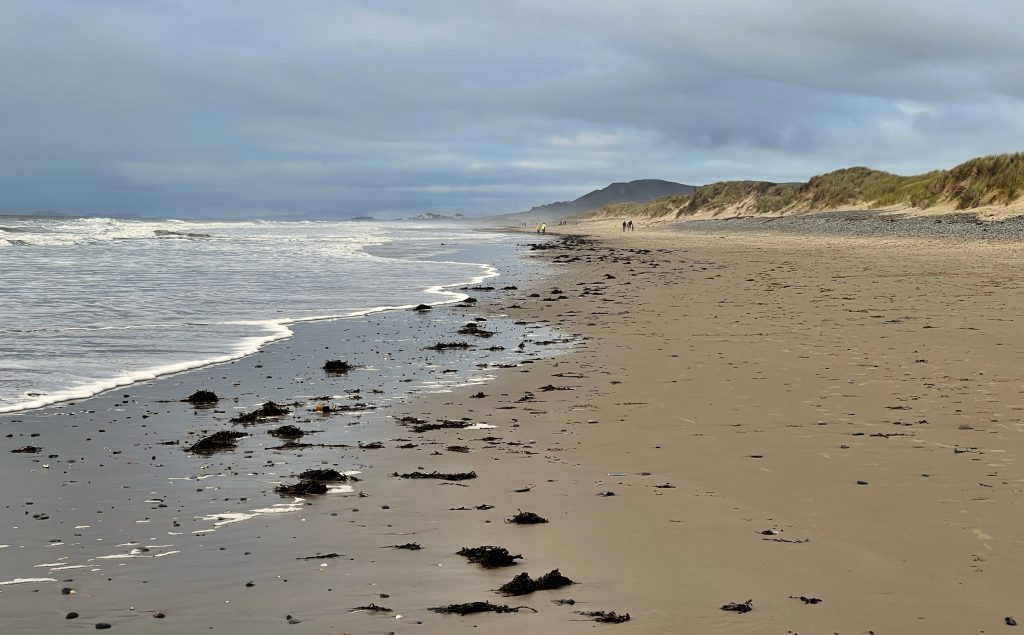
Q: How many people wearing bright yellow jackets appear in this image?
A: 2